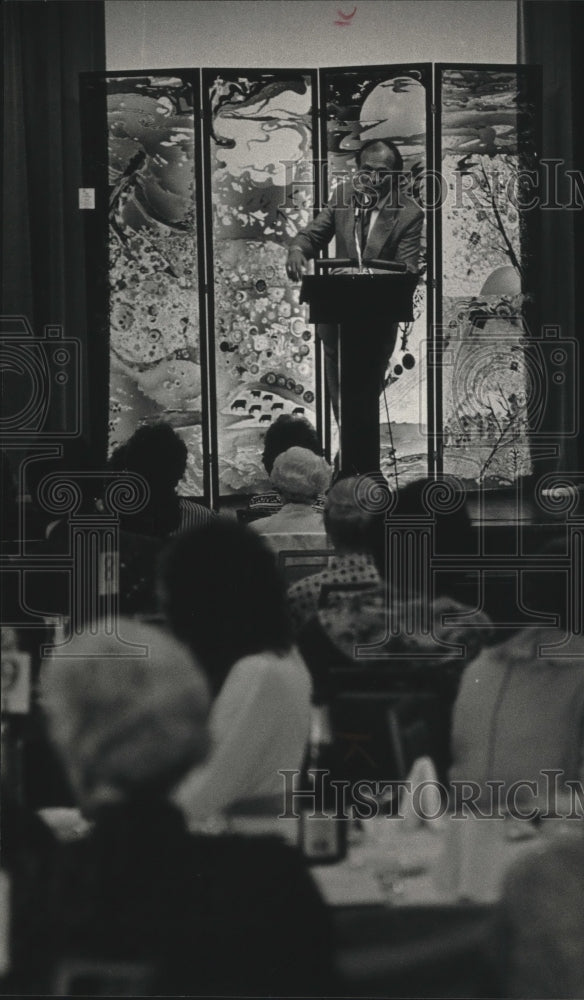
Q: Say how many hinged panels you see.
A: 4